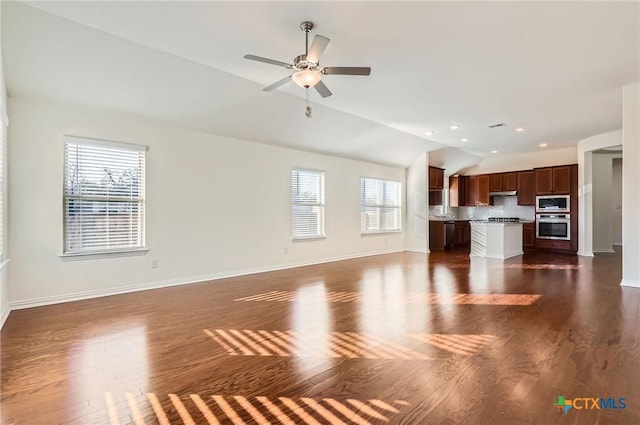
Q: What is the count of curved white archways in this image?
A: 1